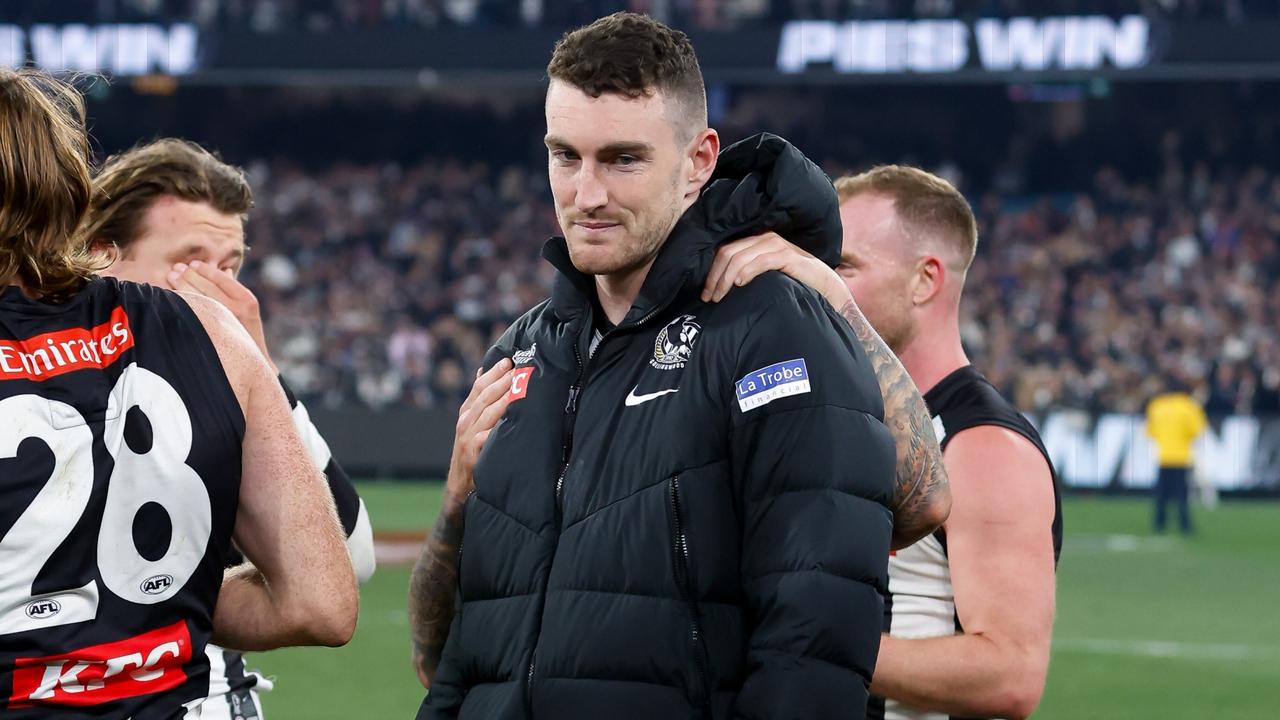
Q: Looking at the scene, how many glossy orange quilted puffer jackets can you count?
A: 0